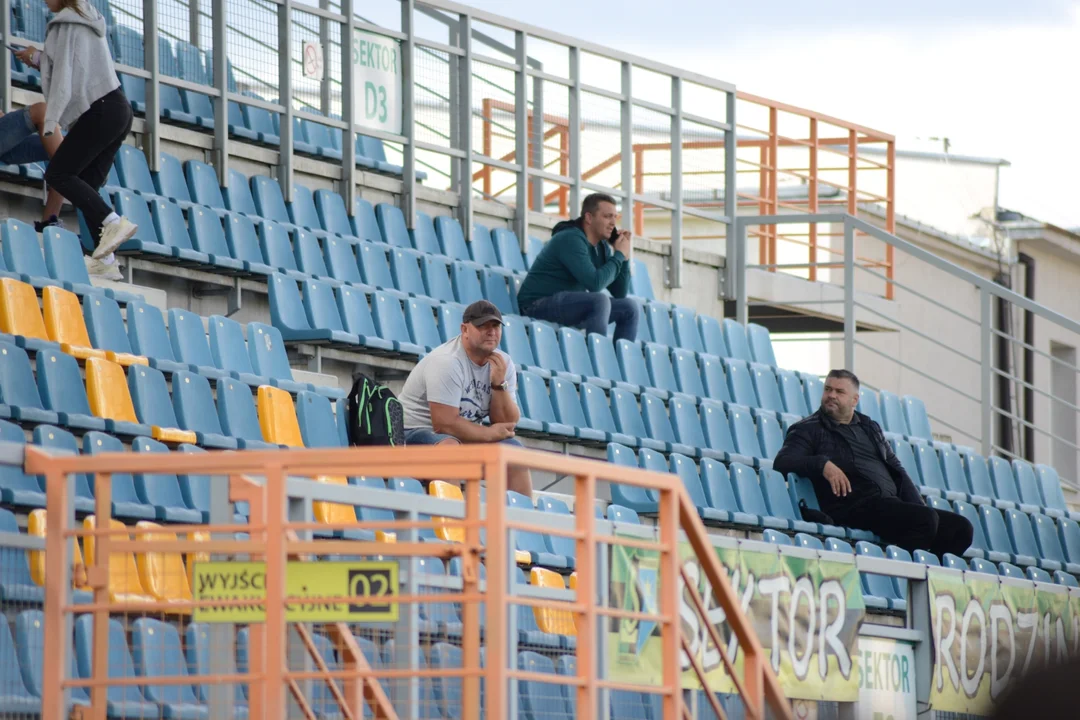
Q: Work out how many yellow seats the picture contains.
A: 12